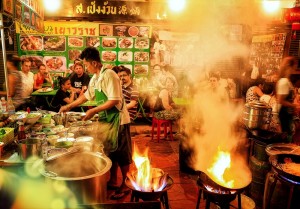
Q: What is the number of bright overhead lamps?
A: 3